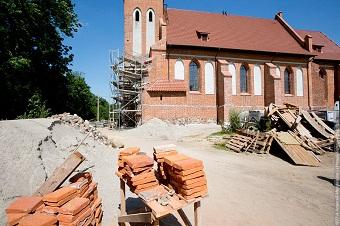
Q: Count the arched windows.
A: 11